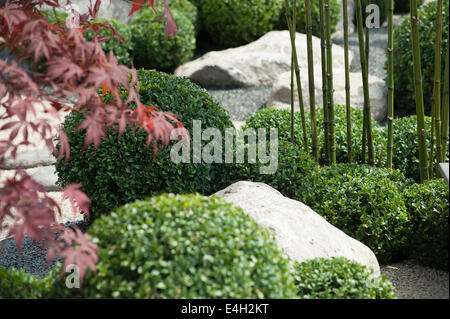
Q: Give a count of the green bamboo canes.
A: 13